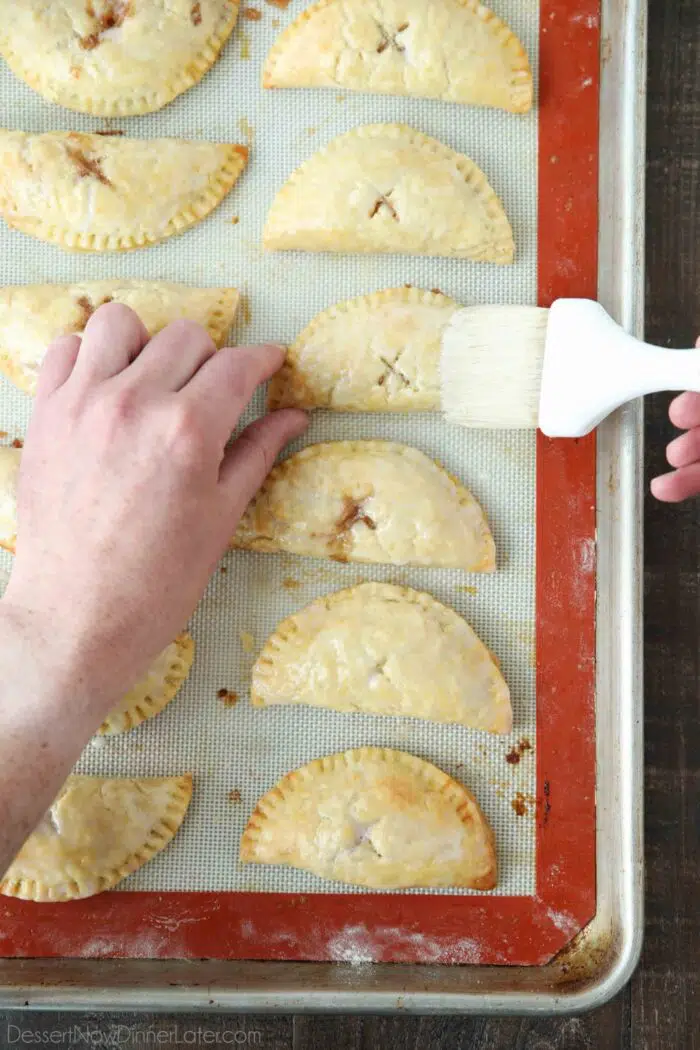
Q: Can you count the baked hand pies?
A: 12